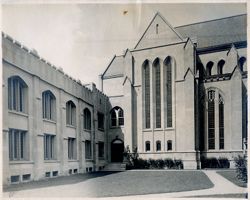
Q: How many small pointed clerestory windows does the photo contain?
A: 3